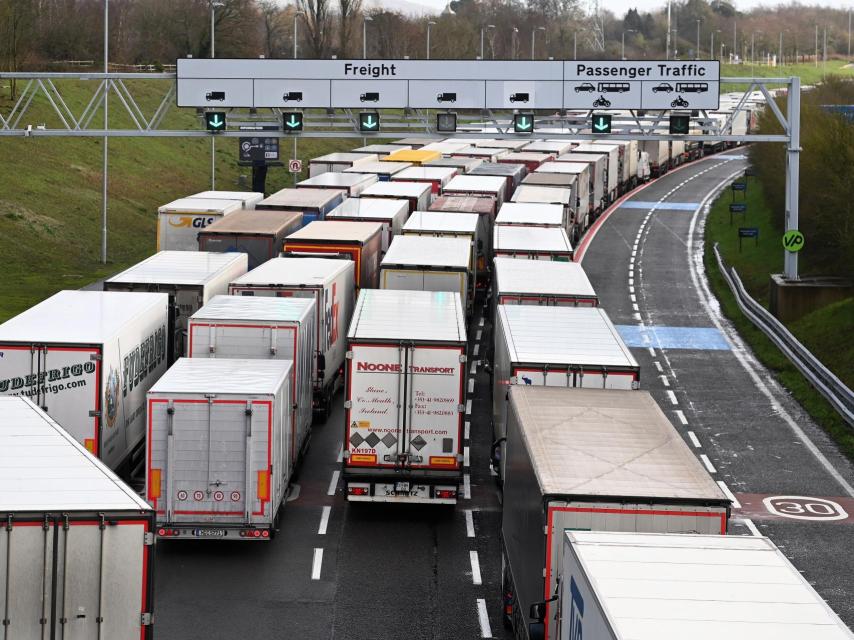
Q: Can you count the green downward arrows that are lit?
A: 5